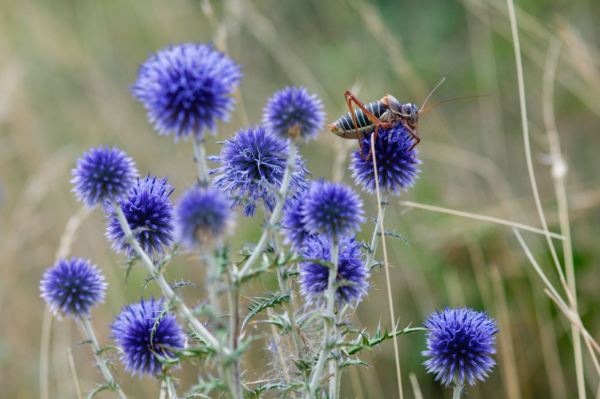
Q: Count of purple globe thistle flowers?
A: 13